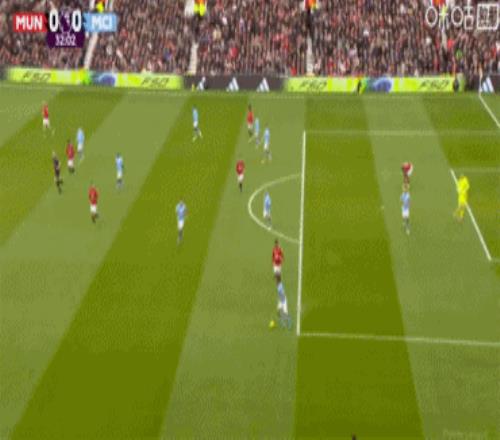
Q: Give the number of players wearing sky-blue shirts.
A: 9